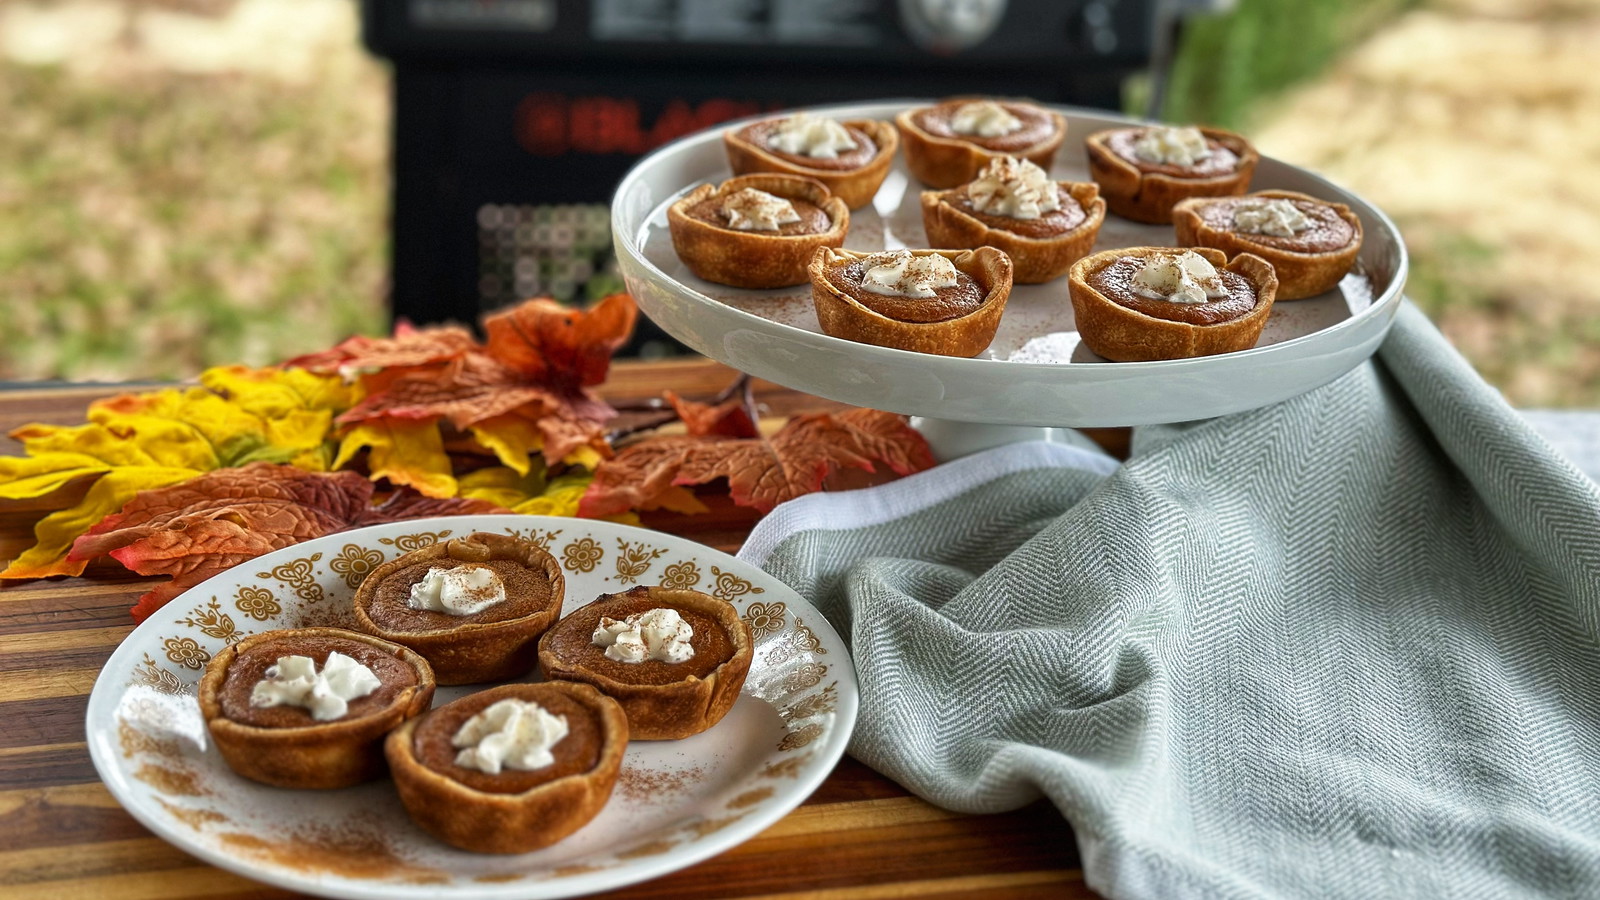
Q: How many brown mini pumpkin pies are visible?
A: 12